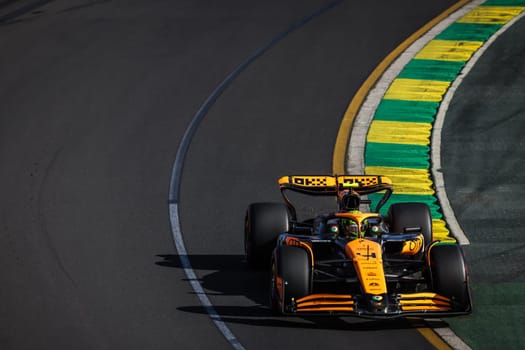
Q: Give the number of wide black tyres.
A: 4